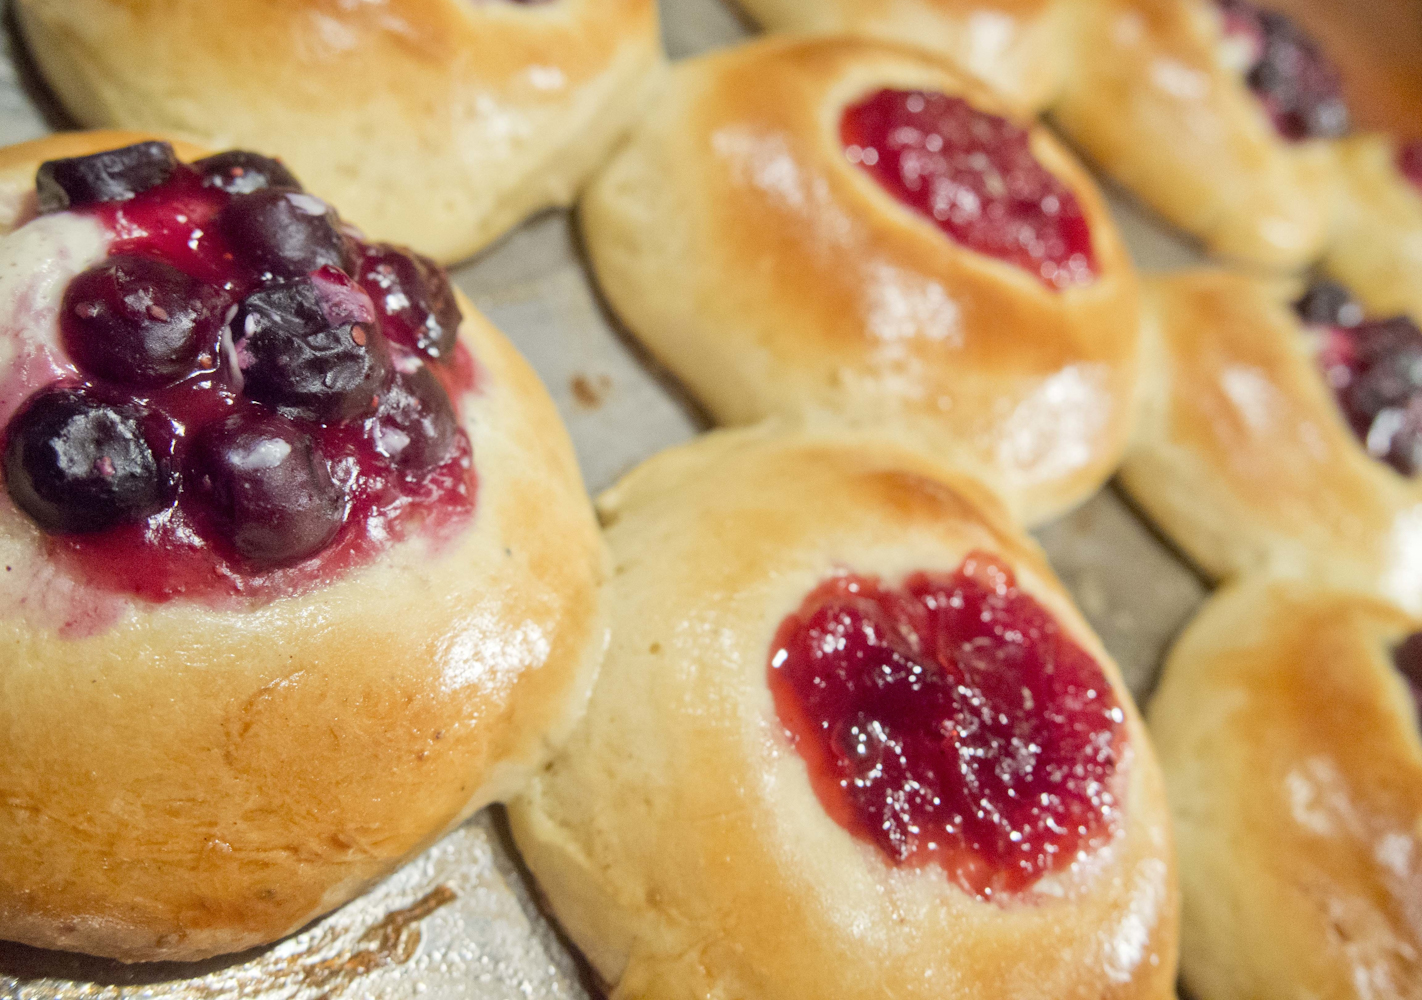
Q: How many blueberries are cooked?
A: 9